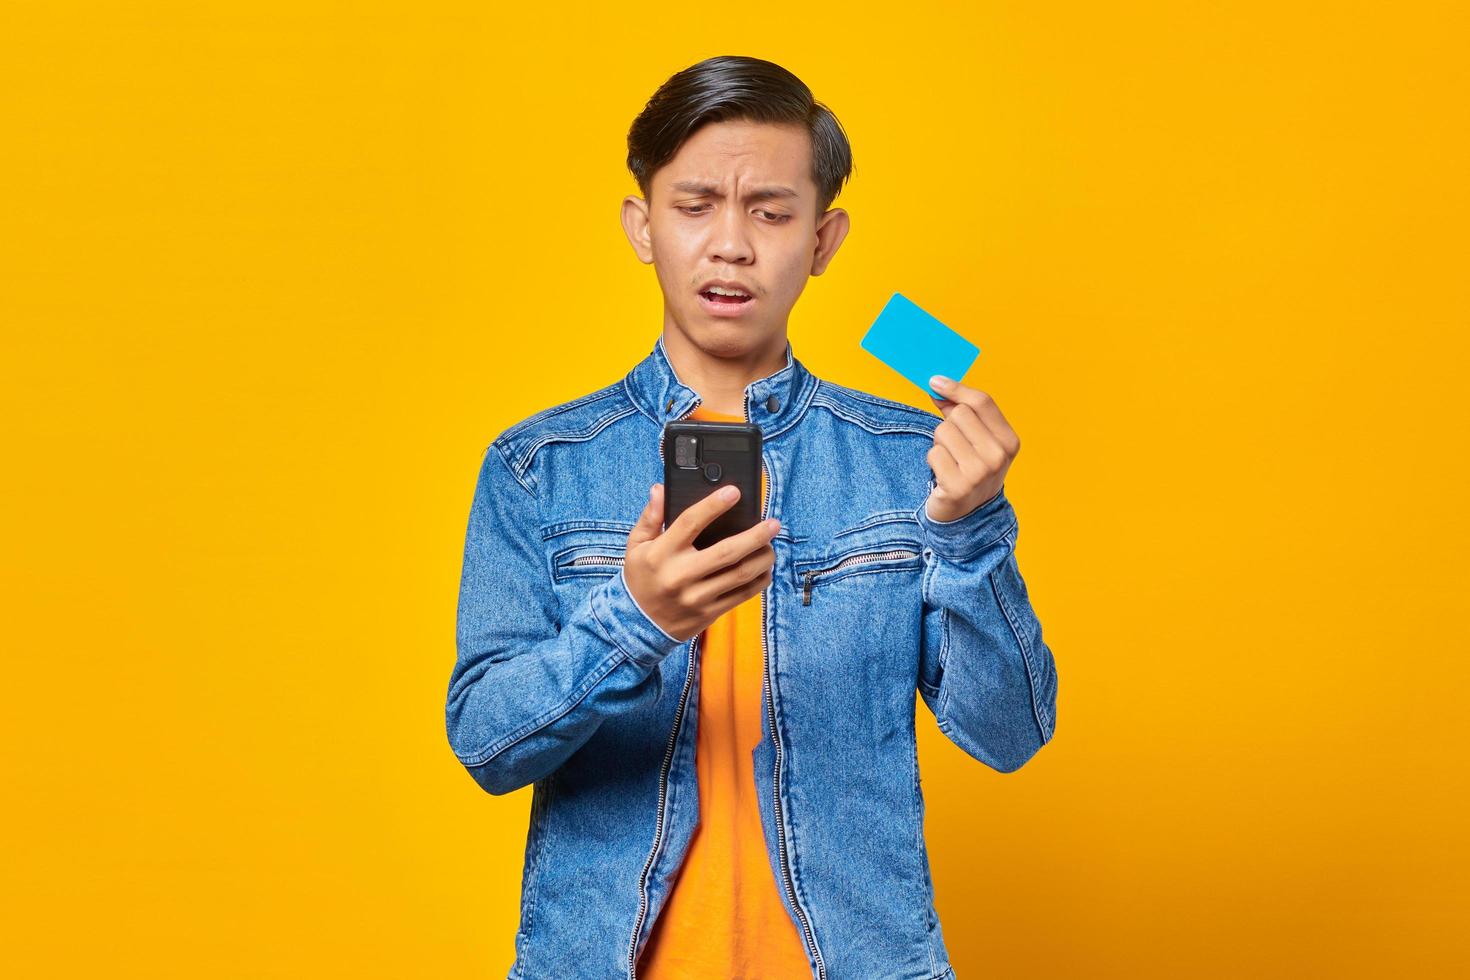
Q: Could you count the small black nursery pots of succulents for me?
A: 0